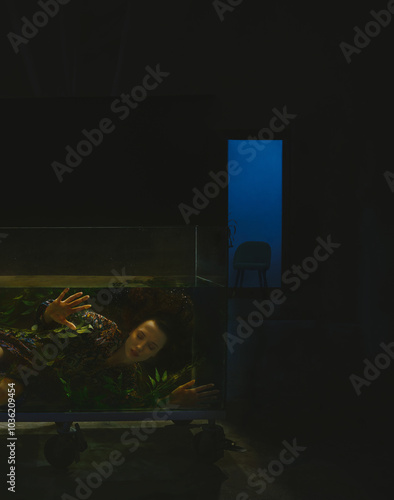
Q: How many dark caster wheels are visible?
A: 2